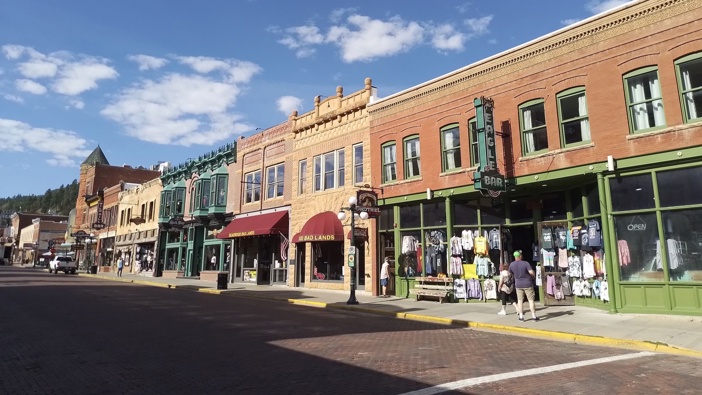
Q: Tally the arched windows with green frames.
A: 8